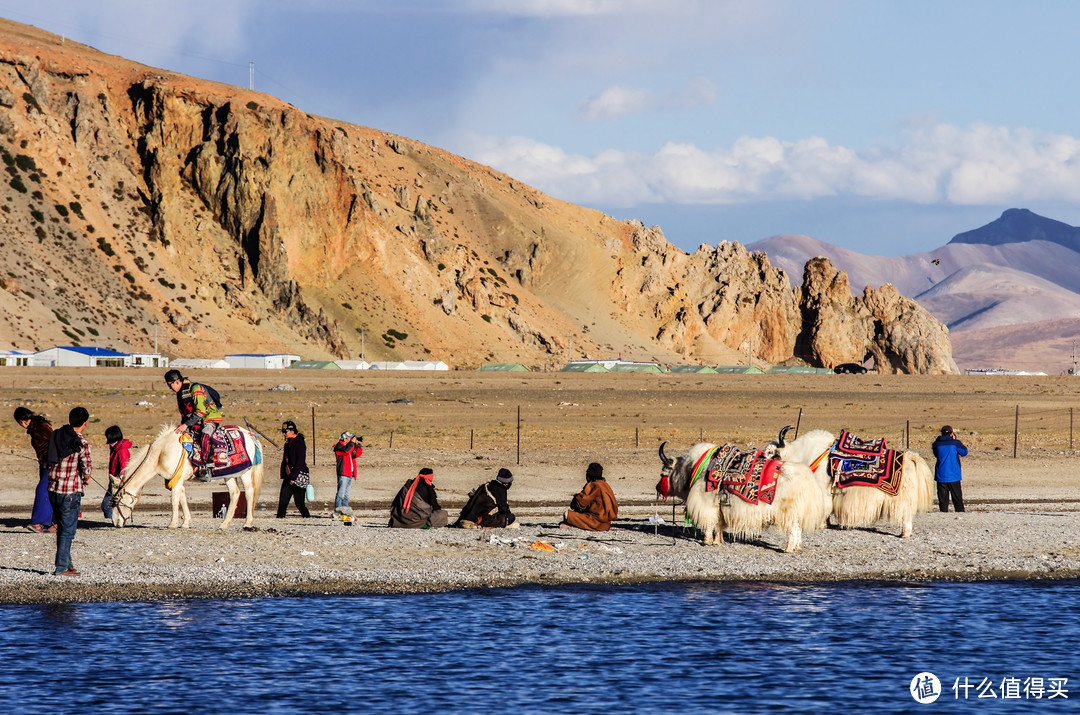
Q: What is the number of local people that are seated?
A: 3